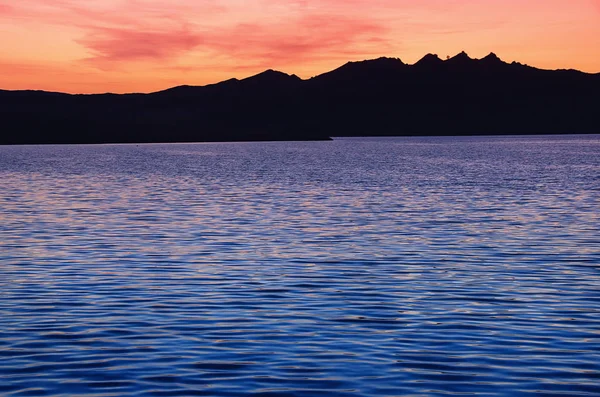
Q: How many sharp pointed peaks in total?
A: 3